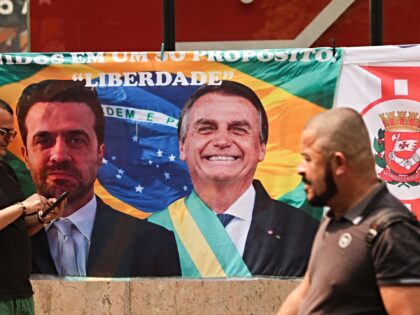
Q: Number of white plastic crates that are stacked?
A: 0